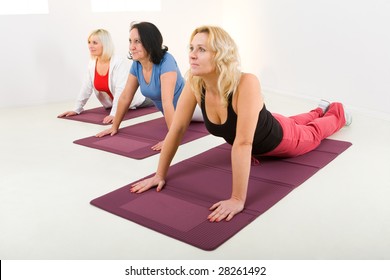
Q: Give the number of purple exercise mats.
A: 3